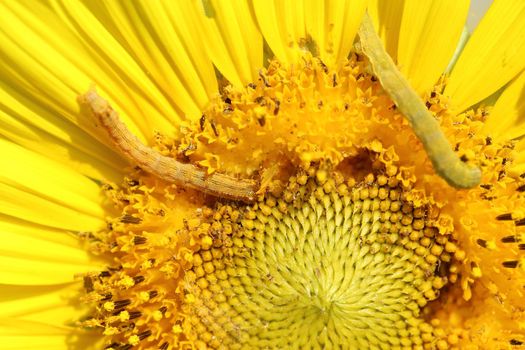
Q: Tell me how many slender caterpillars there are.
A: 2